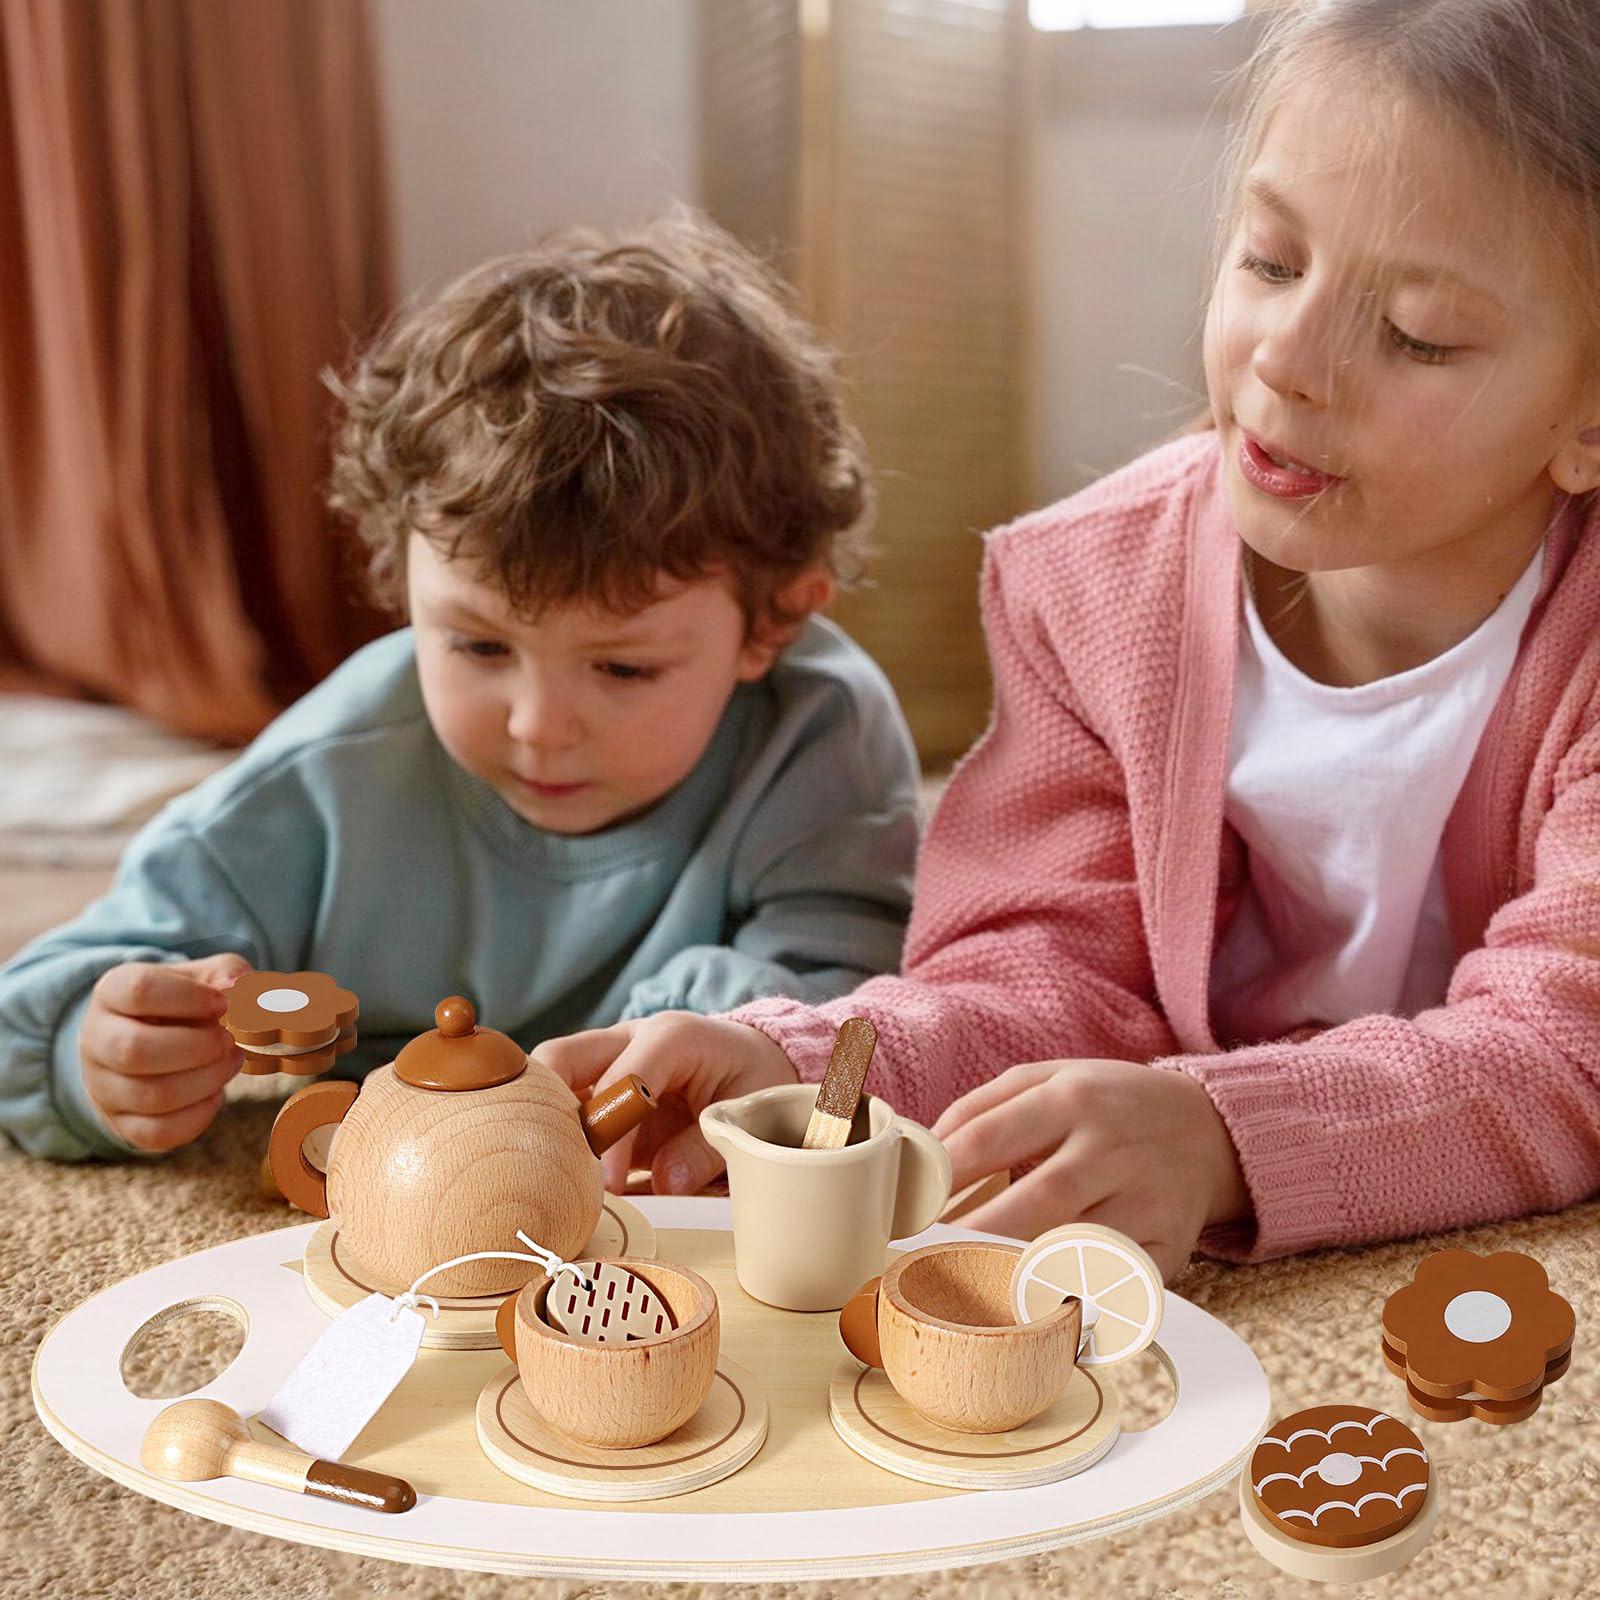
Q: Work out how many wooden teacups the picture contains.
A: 2